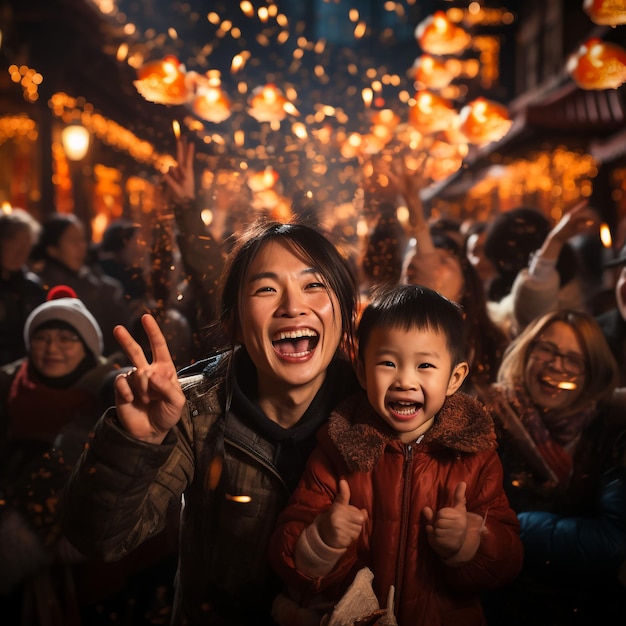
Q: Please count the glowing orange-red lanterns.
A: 9